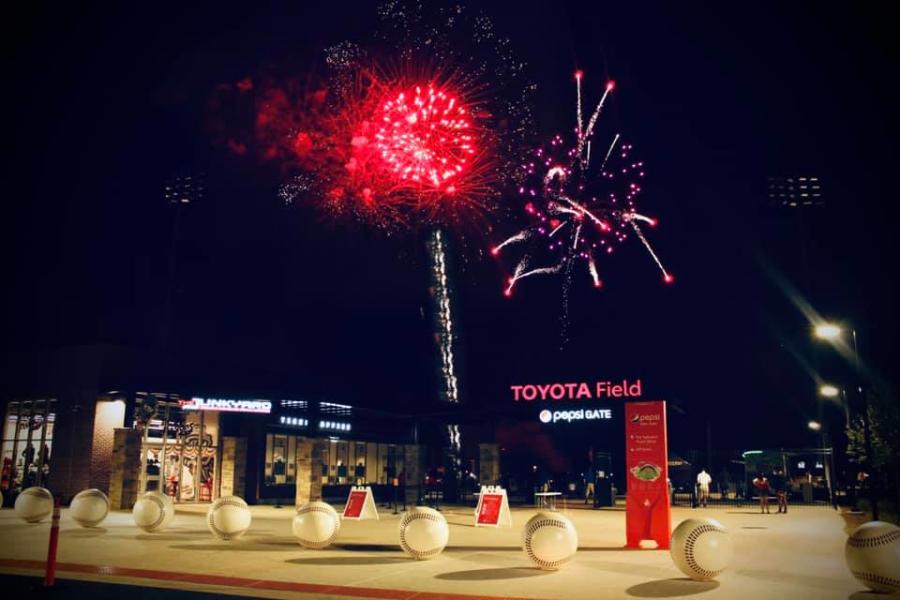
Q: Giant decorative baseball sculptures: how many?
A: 9